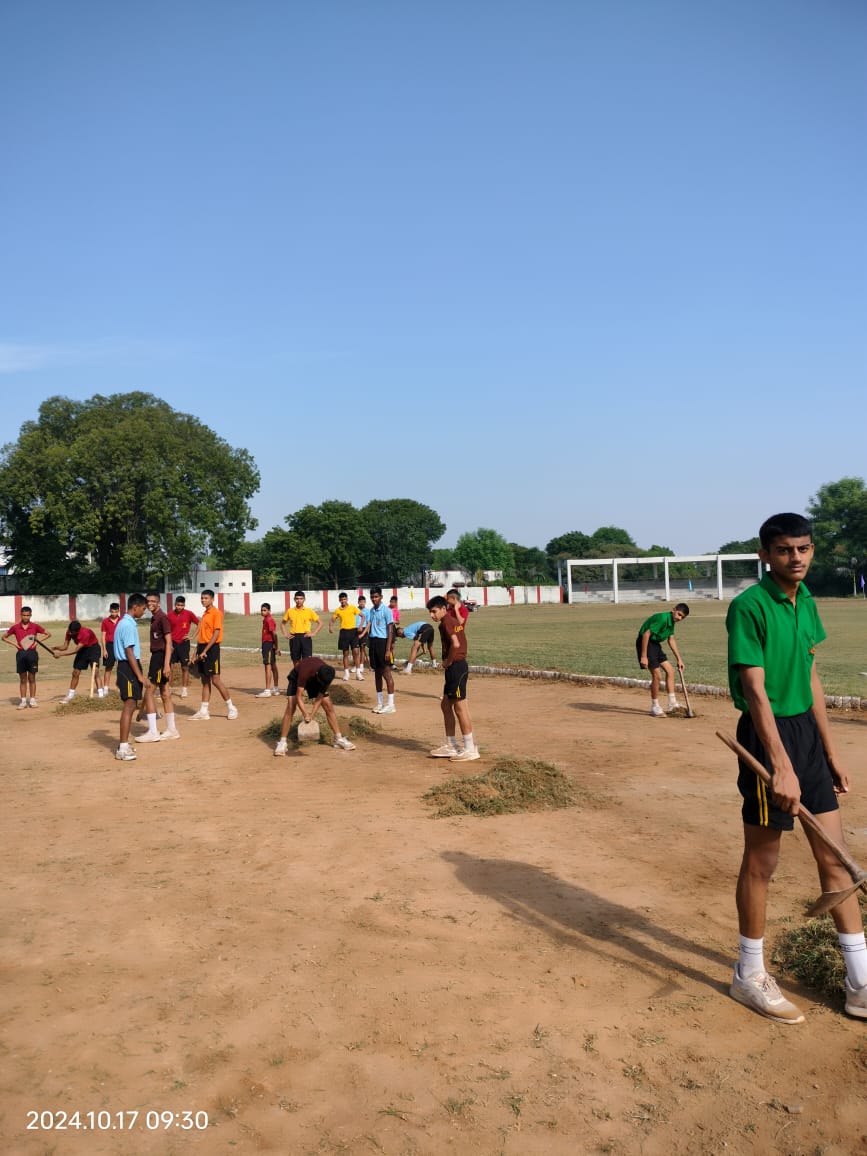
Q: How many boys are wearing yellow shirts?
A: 2